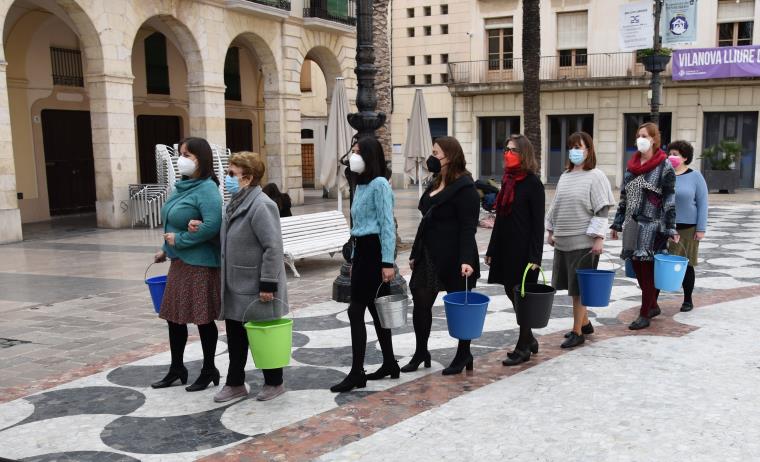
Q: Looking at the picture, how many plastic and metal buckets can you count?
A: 8